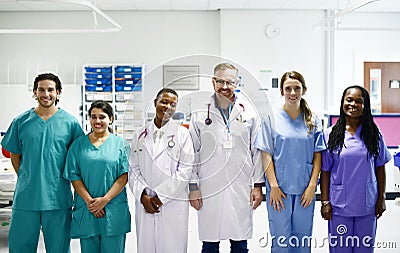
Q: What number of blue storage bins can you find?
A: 8